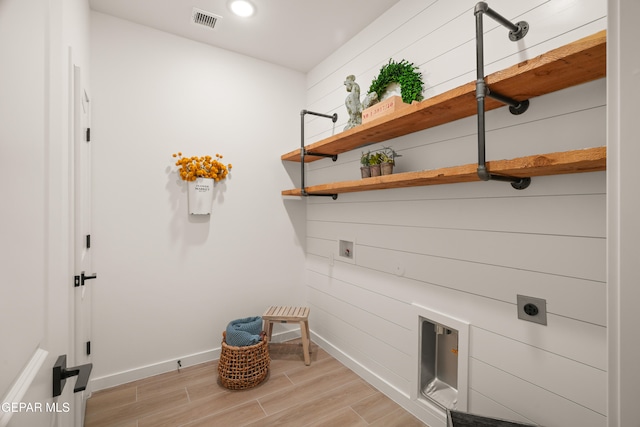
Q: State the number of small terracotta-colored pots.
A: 3